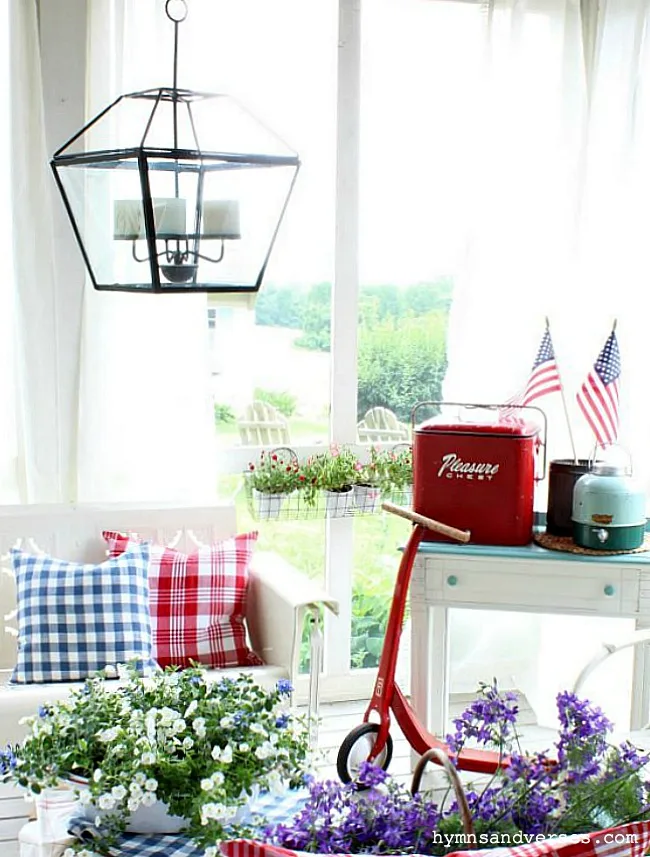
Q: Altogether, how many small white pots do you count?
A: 3